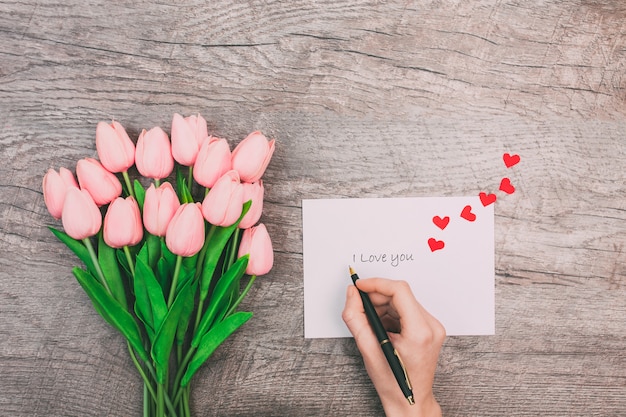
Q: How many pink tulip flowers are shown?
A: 14